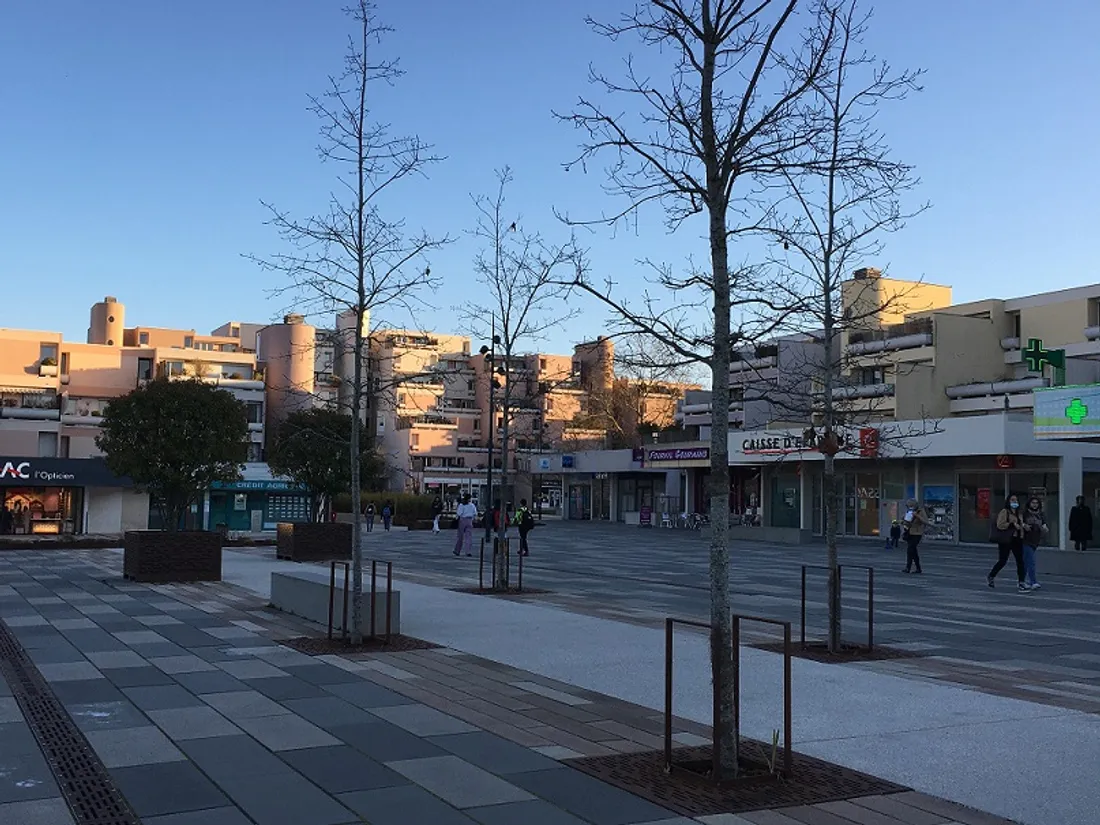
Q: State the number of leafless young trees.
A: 4